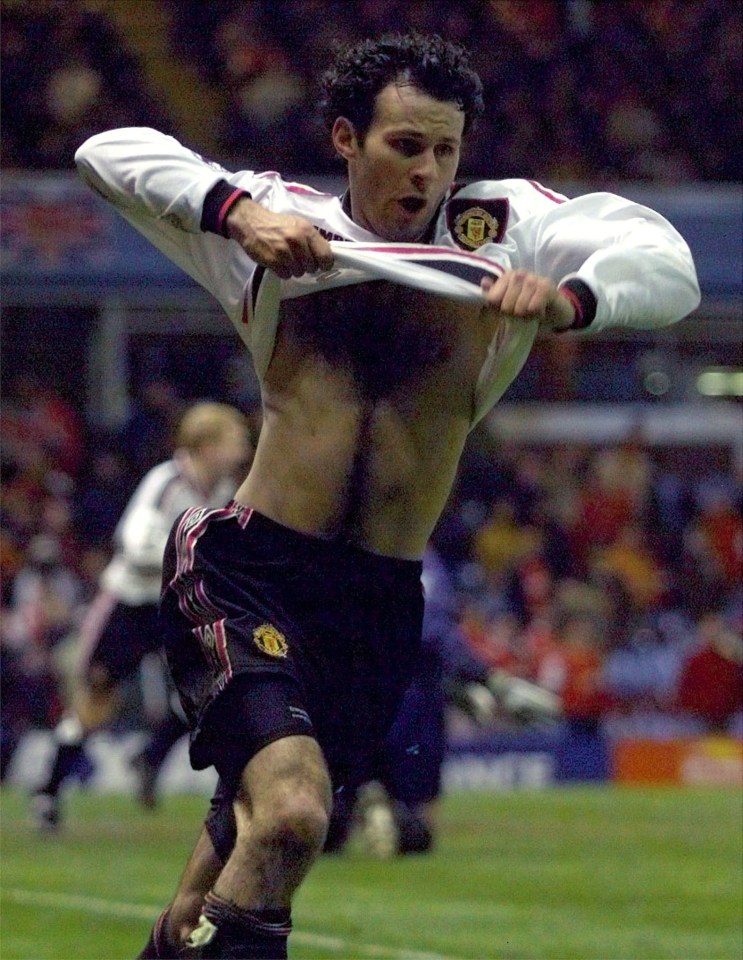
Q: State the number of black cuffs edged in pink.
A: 2